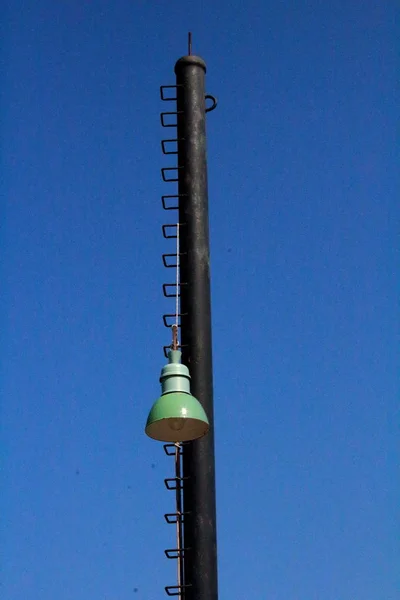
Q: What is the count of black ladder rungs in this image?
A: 15